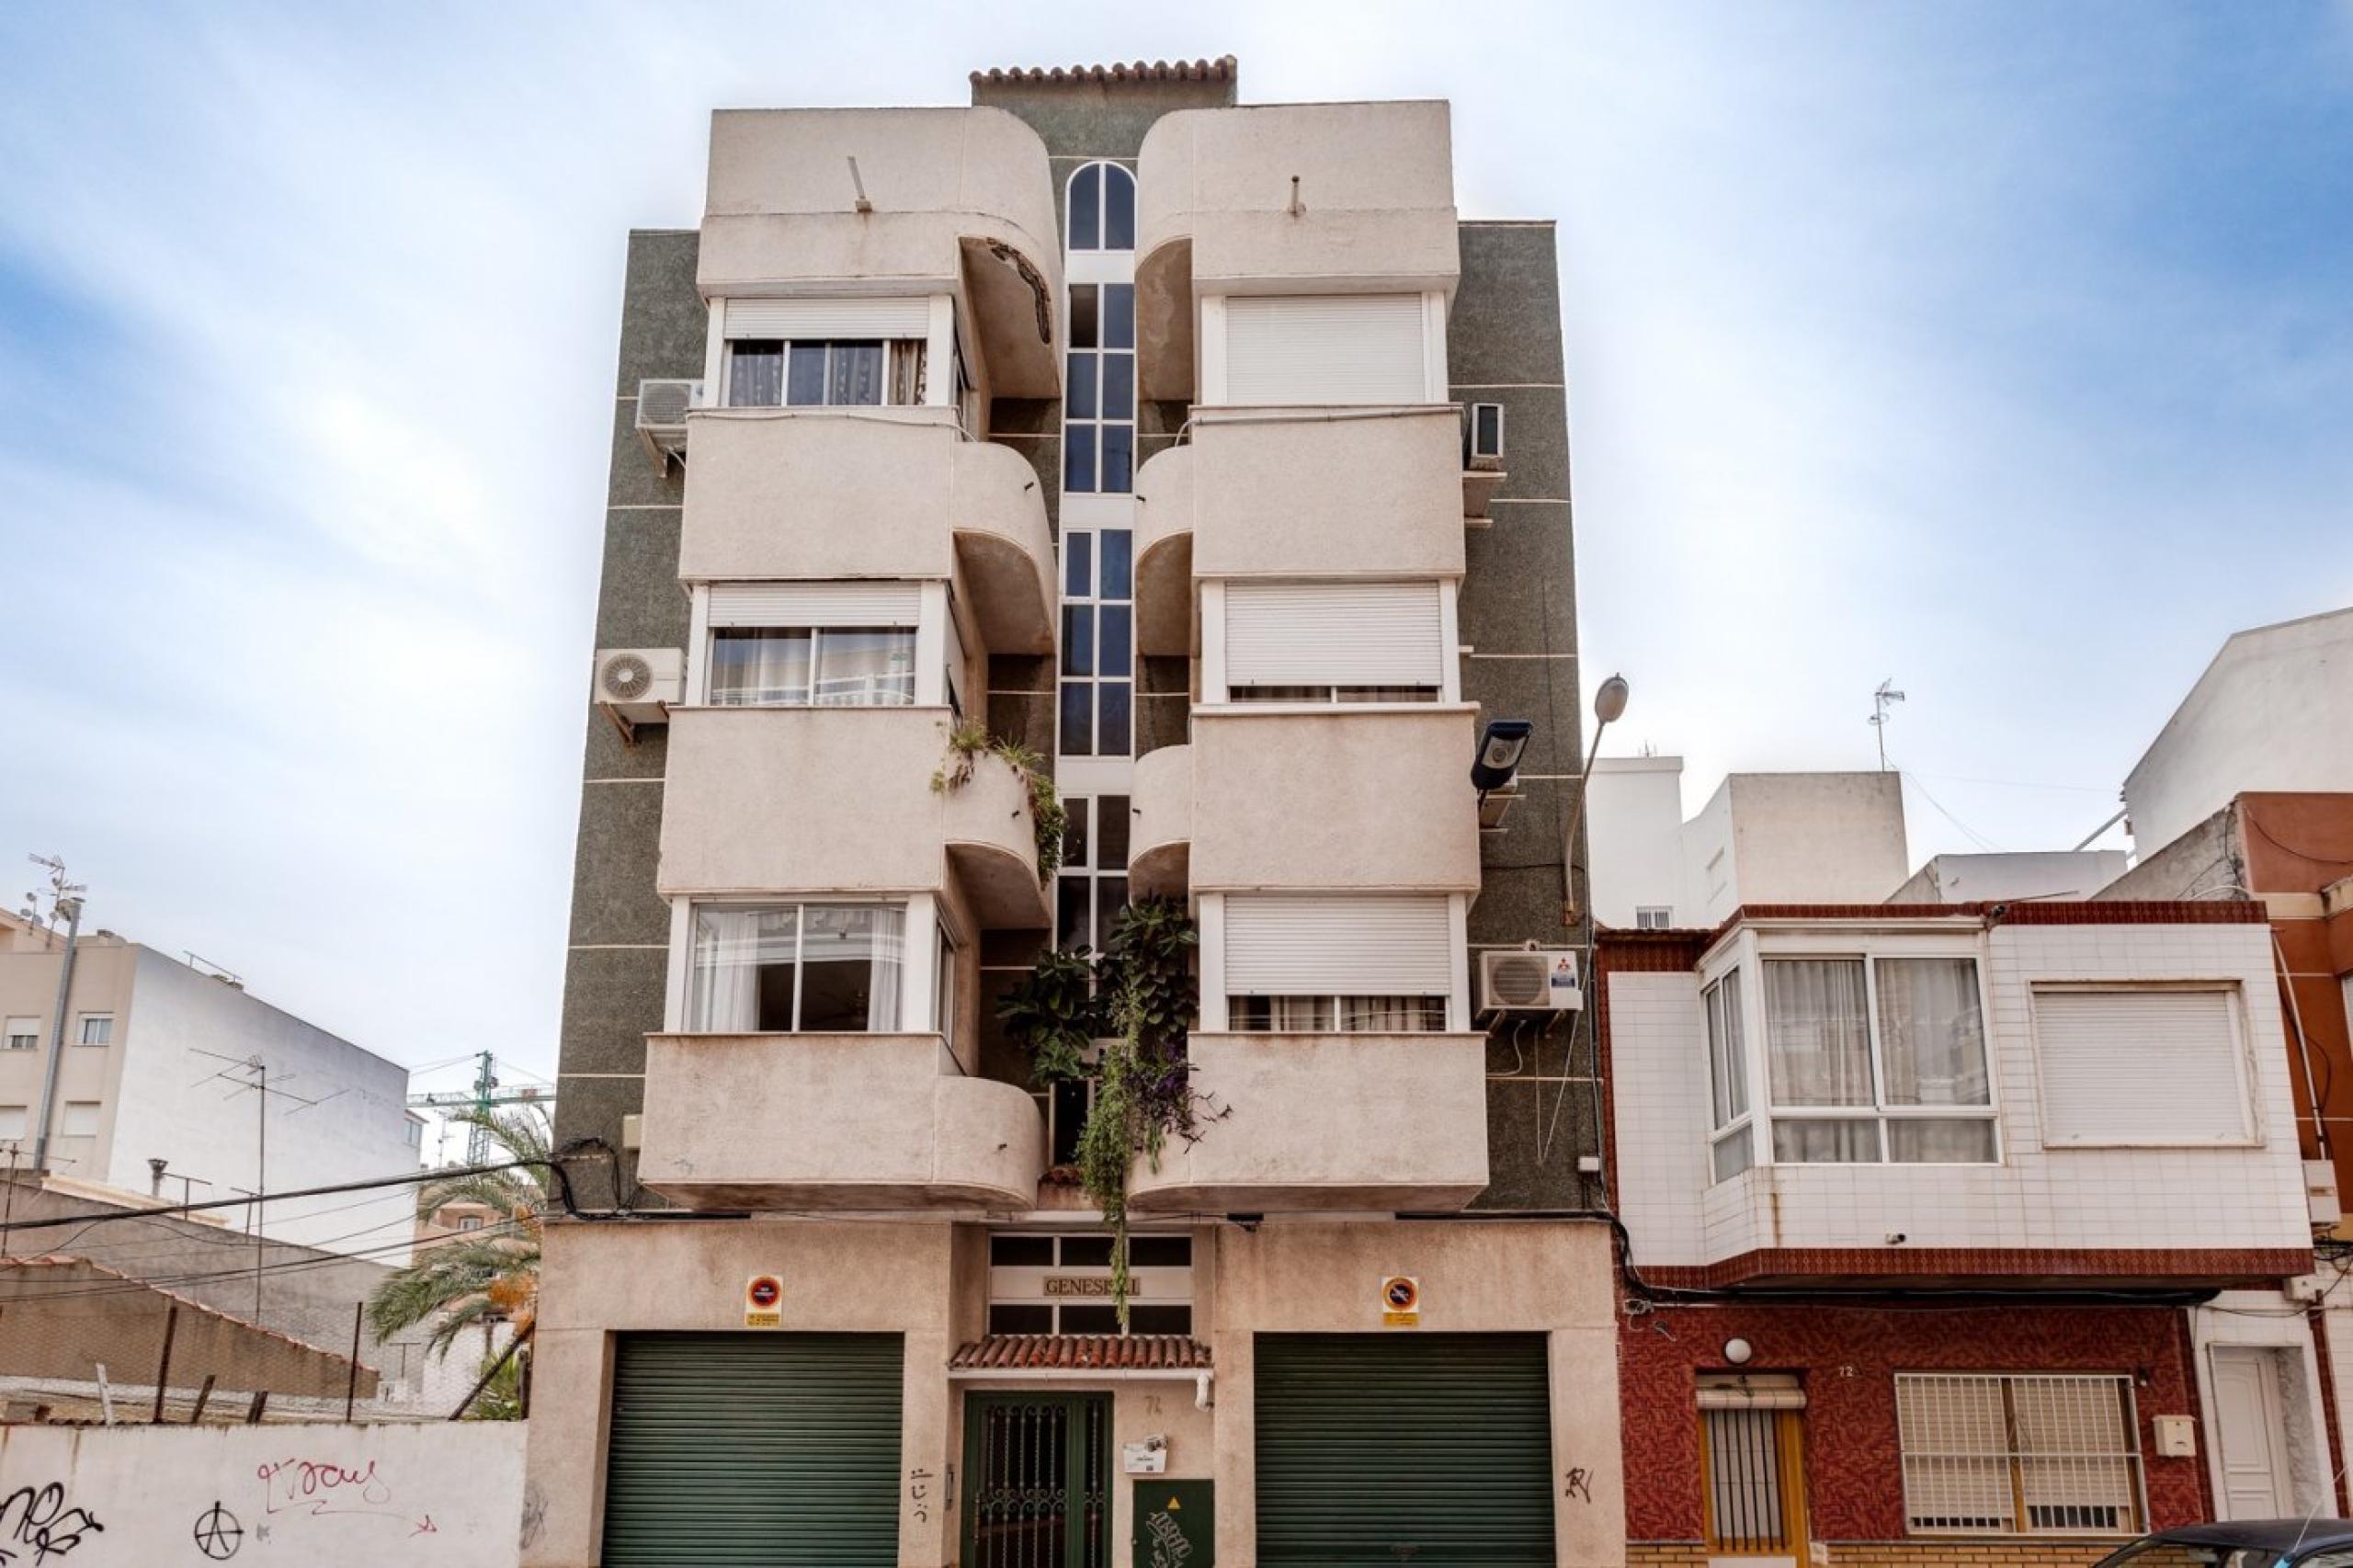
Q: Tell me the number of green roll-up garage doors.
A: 2